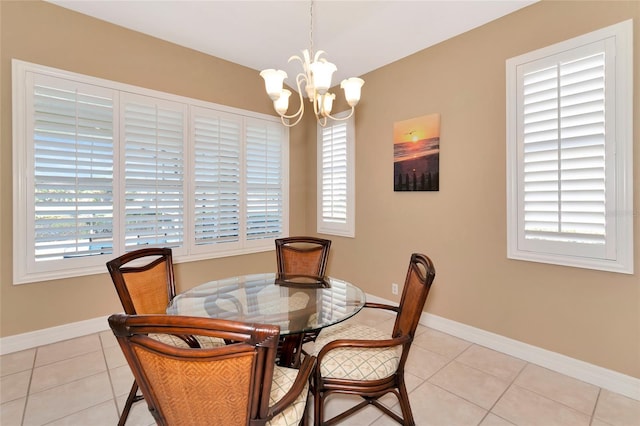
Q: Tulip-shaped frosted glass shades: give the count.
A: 5